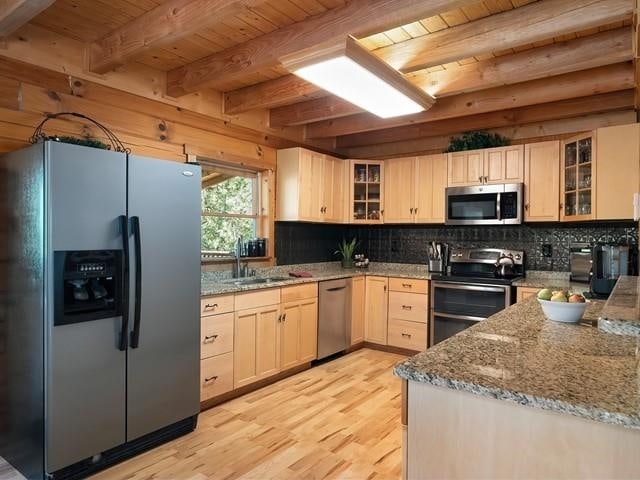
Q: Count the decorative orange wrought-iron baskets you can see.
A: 0